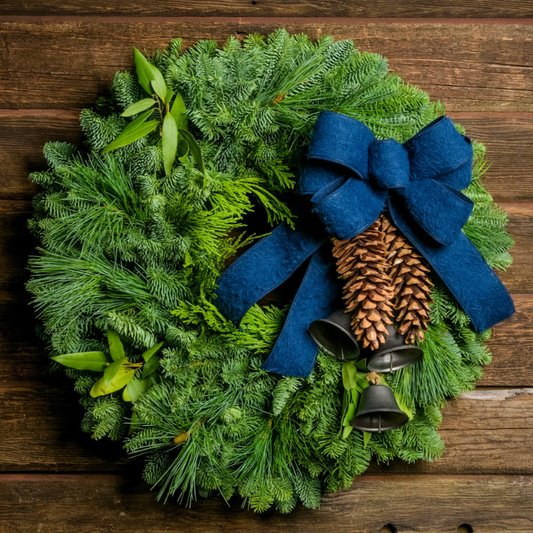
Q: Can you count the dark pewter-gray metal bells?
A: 3